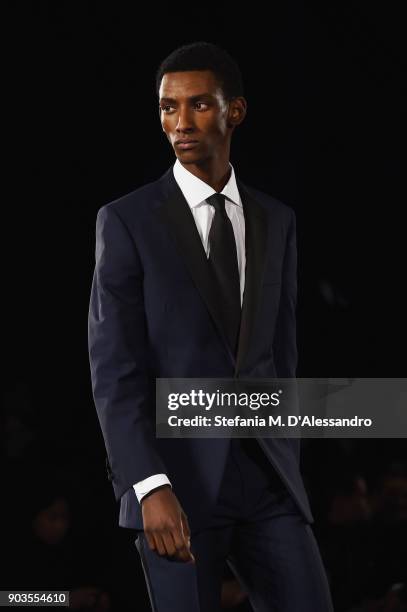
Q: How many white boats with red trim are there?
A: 0